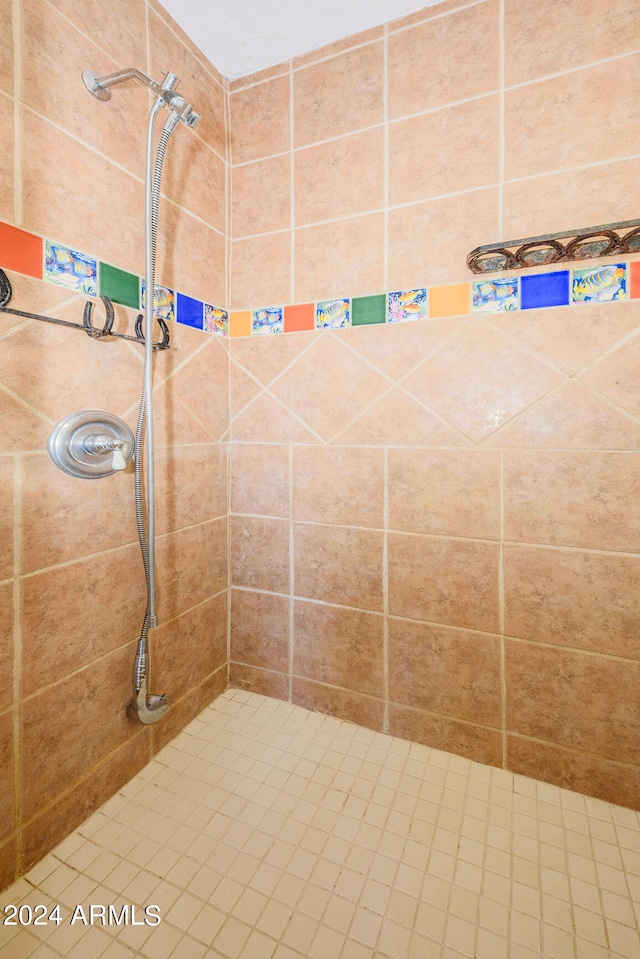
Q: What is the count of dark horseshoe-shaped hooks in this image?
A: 3